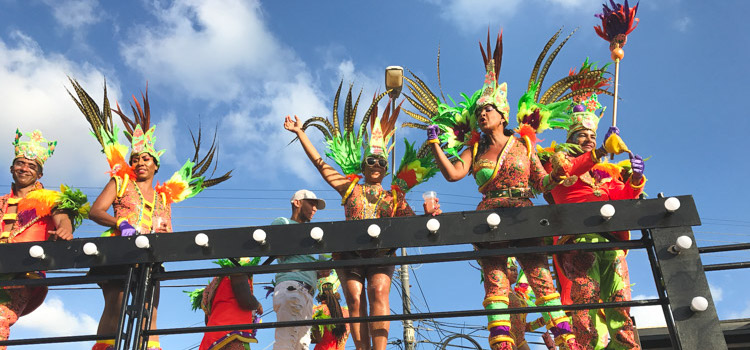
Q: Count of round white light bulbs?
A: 13